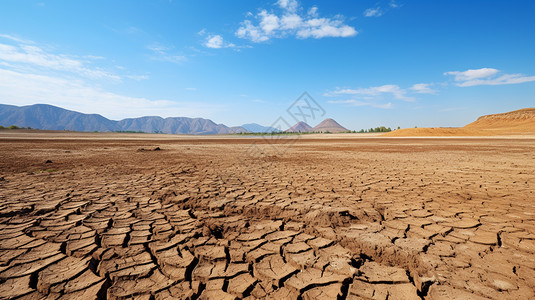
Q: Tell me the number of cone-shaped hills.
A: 2